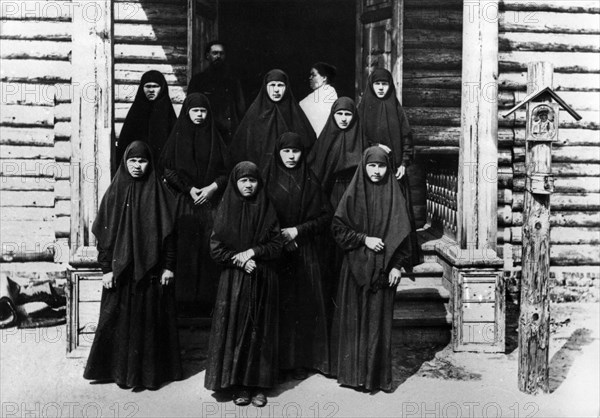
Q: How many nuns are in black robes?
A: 9